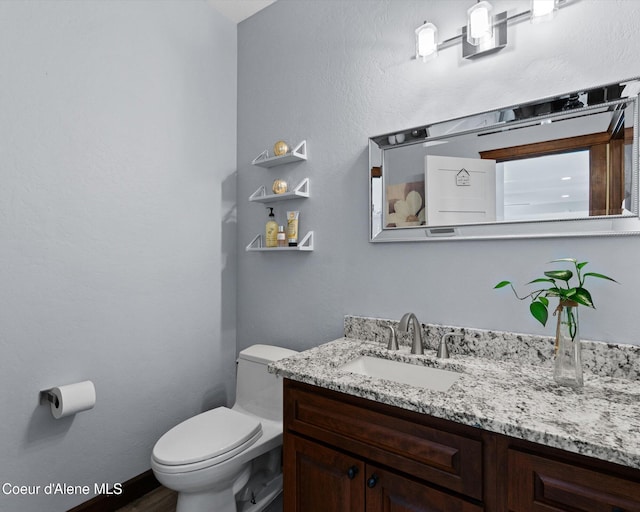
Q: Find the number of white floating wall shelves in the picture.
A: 3